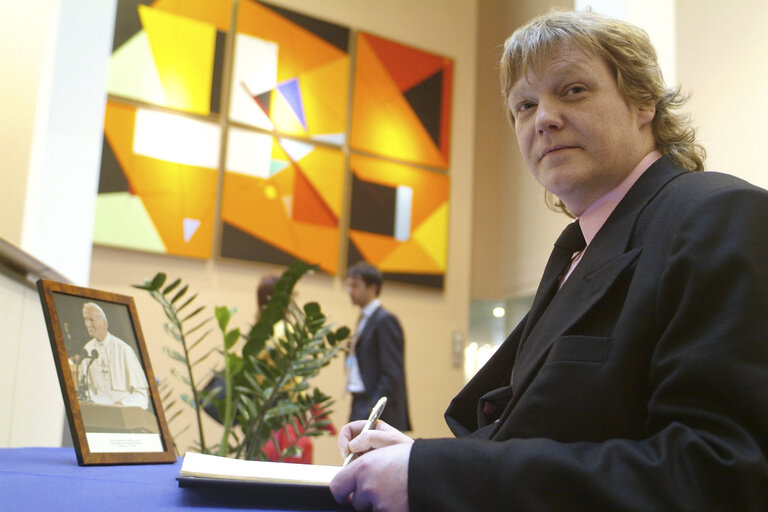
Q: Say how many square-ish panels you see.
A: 6